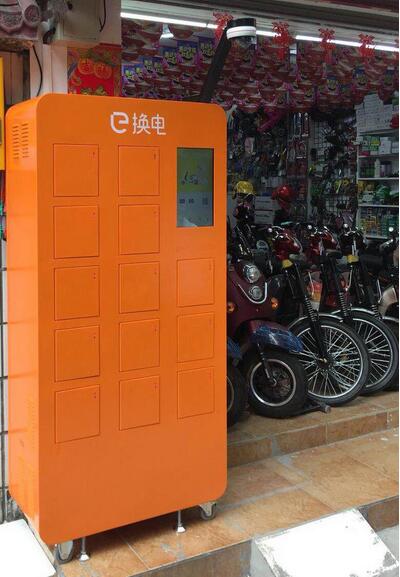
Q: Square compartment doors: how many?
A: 13